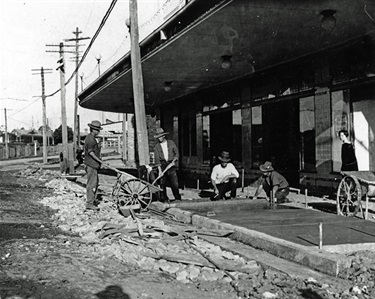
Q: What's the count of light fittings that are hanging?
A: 3